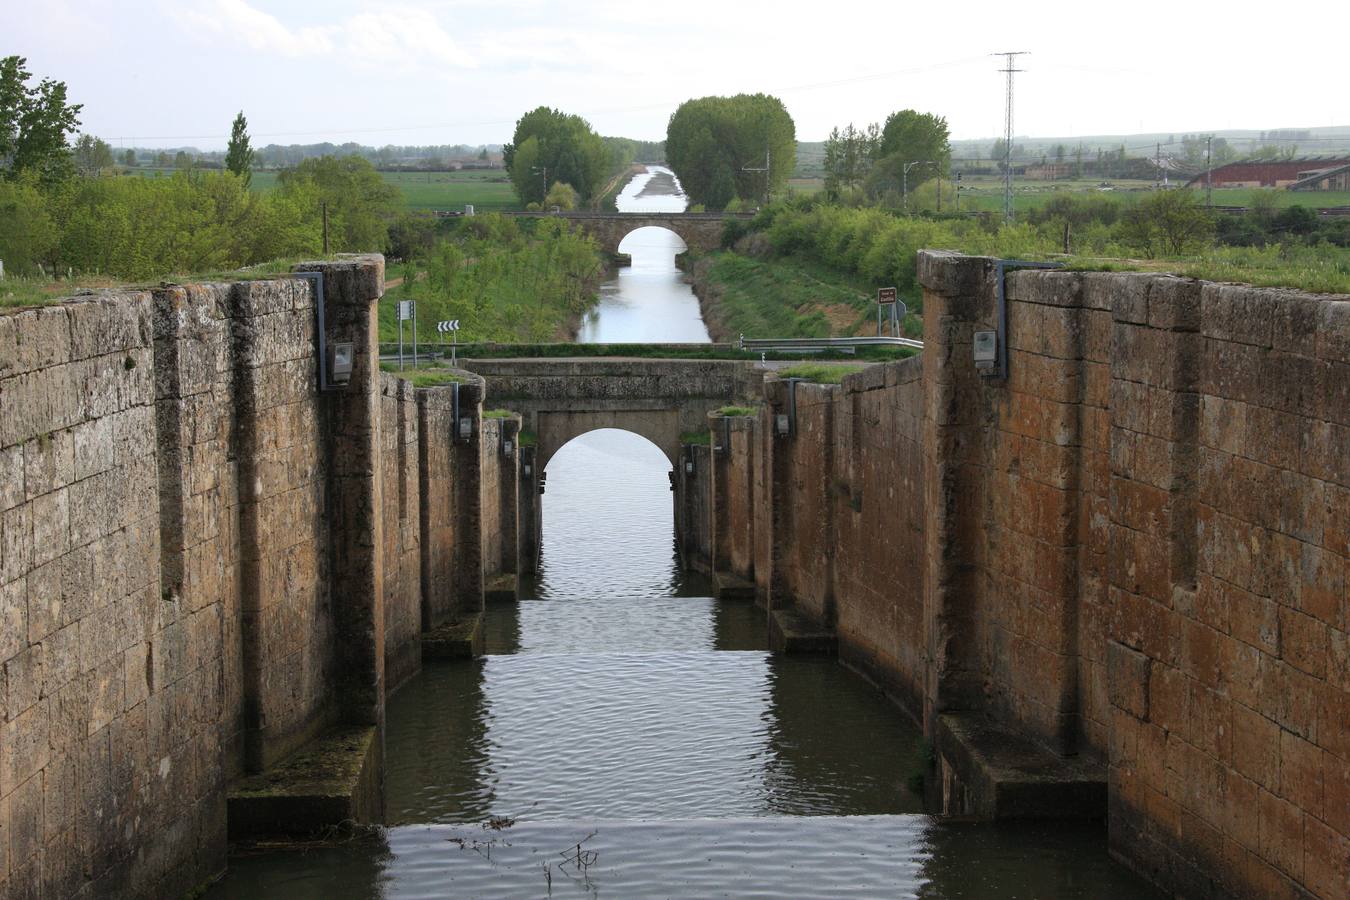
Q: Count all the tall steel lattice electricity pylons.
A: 1